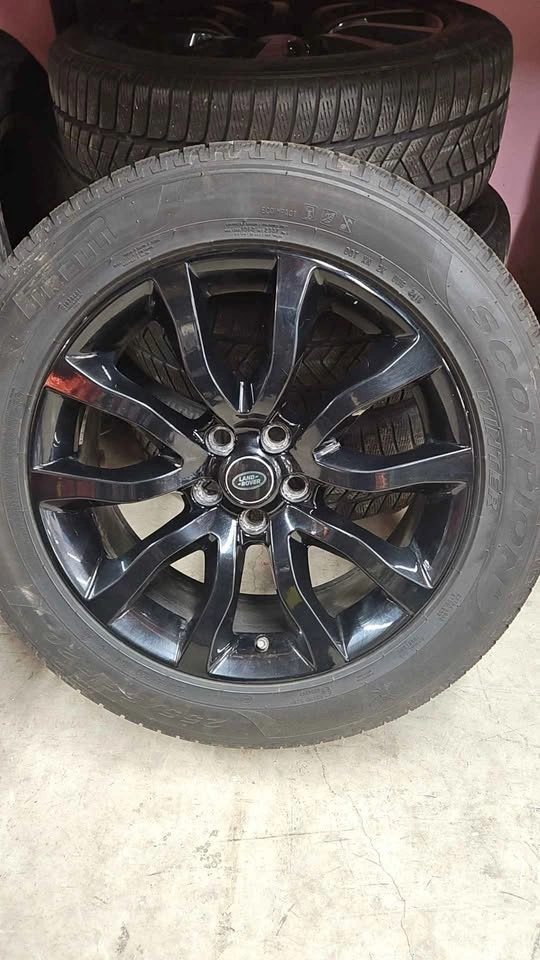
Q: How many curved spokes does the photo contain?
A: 10